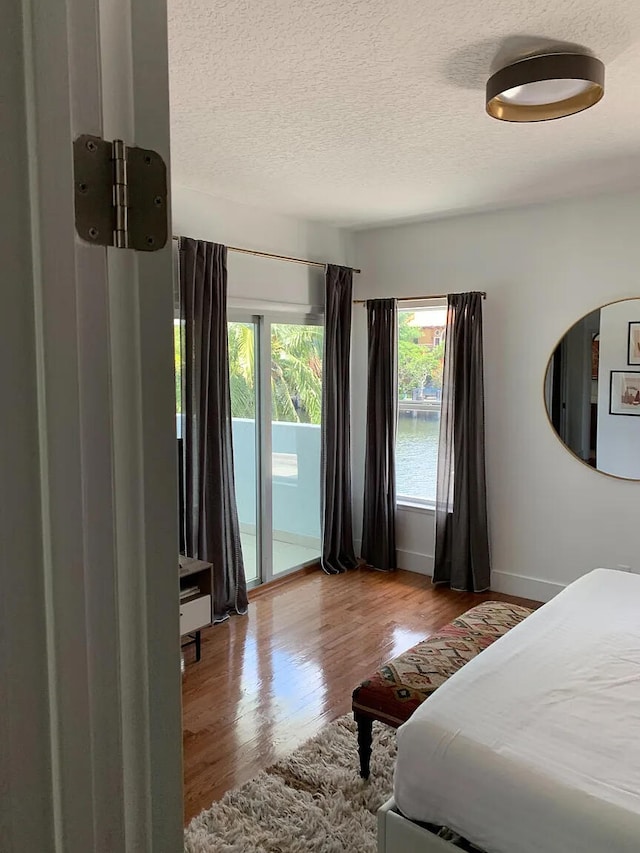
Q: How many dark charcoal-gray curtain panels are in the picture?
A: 4